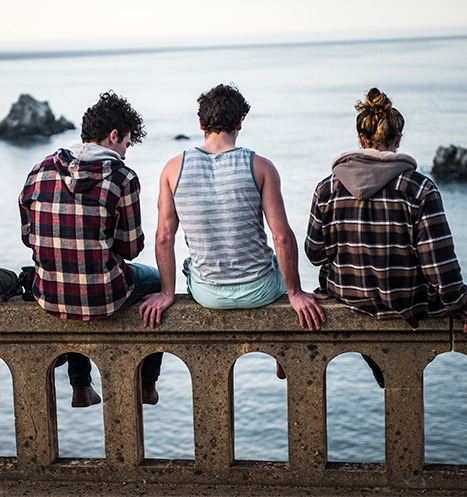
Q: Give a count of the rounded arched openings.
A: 6